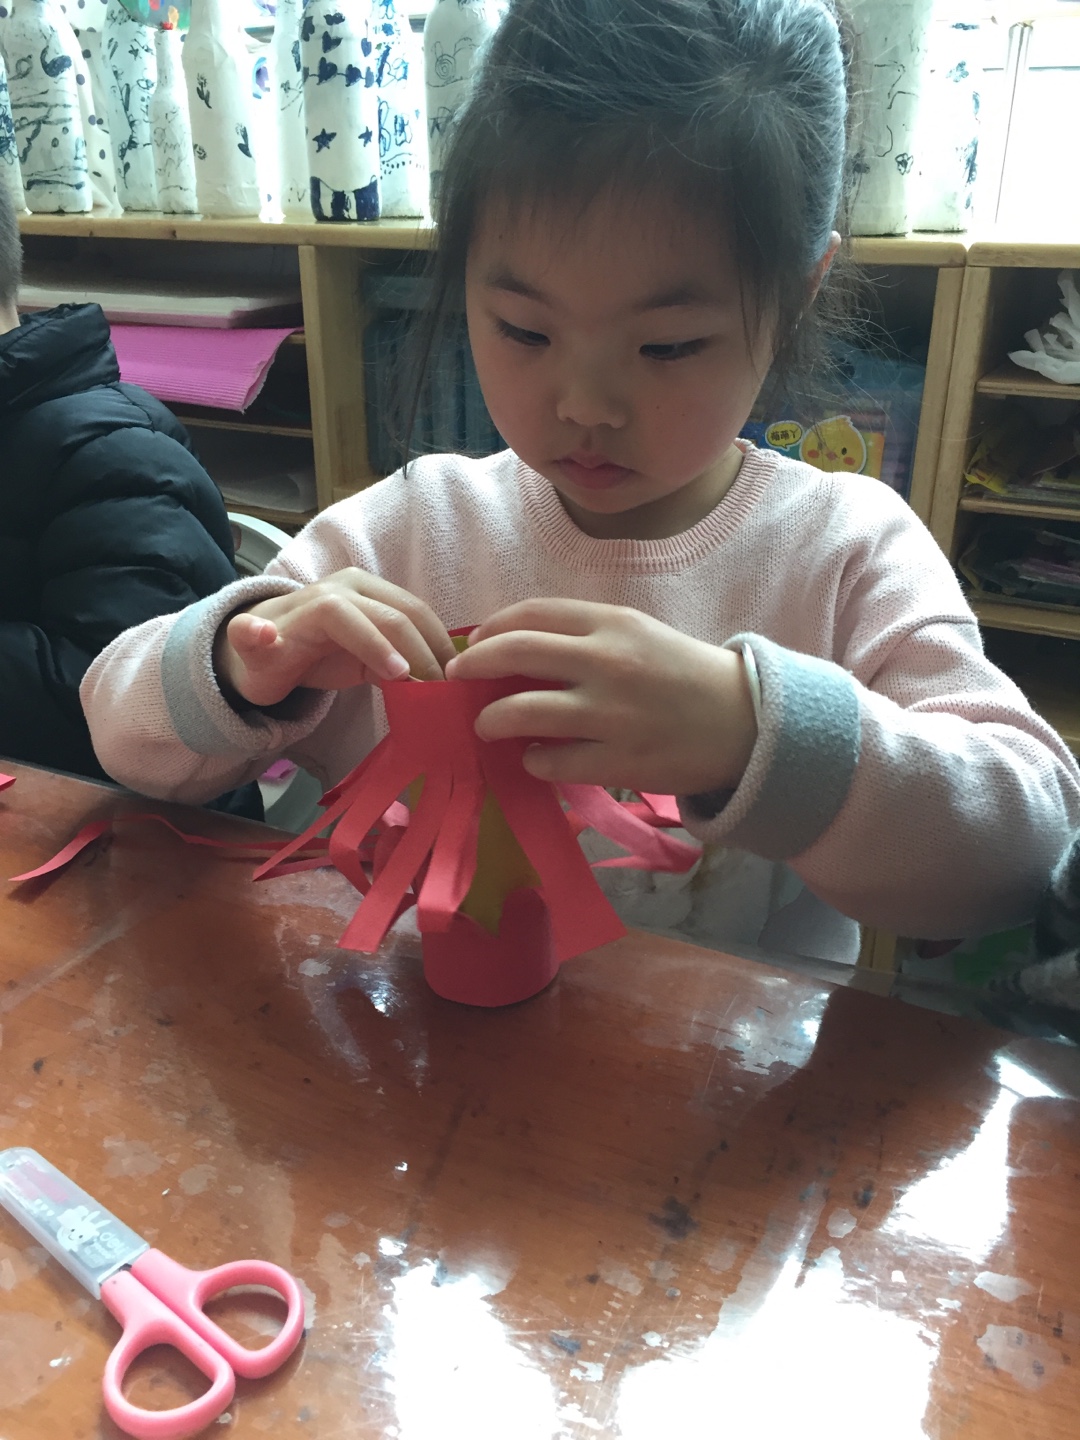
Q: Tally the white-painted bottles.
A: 11